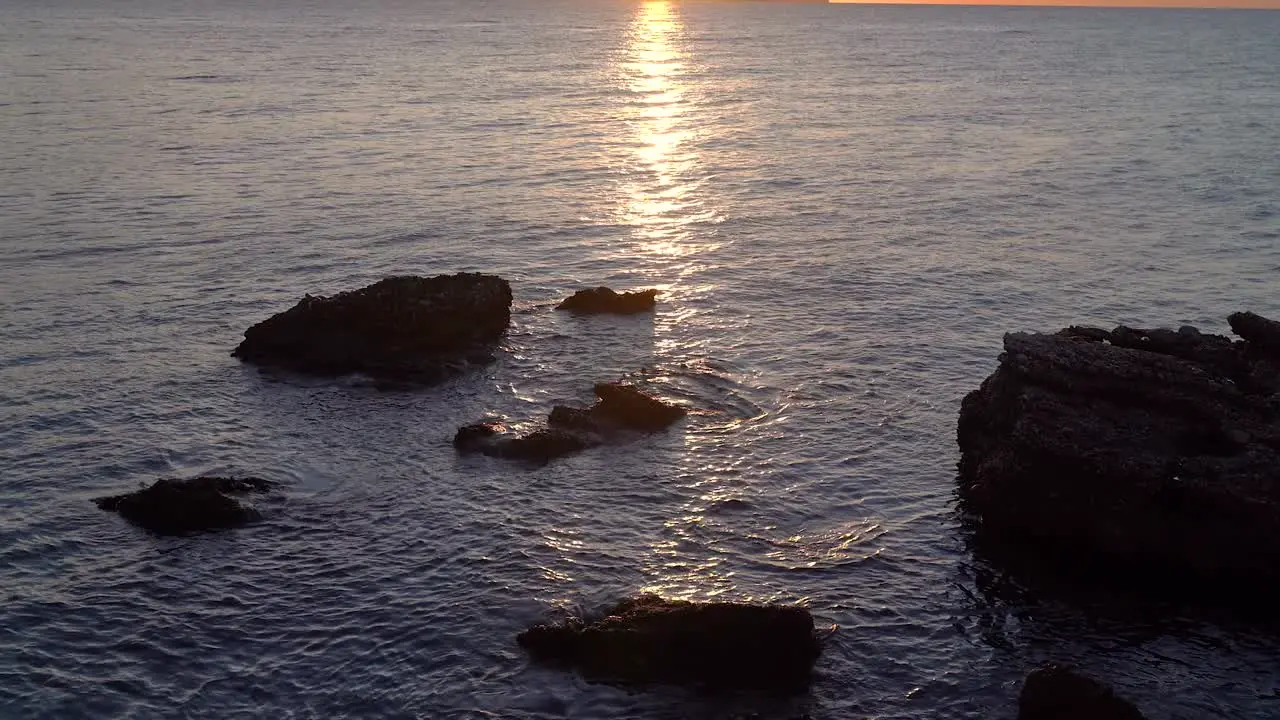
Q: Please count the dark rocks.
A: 7